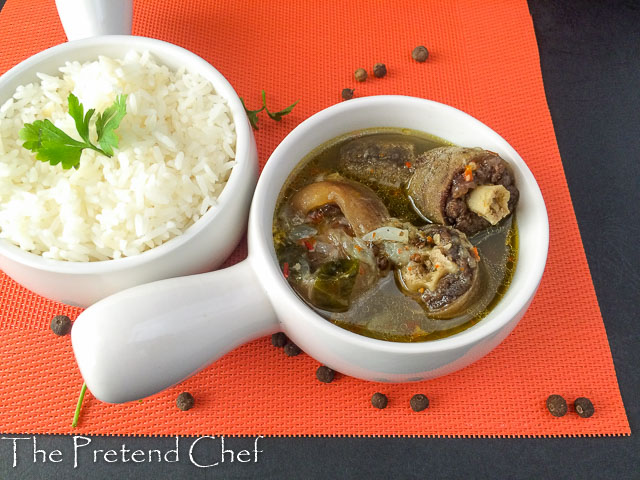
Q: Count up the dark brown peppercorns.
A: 13